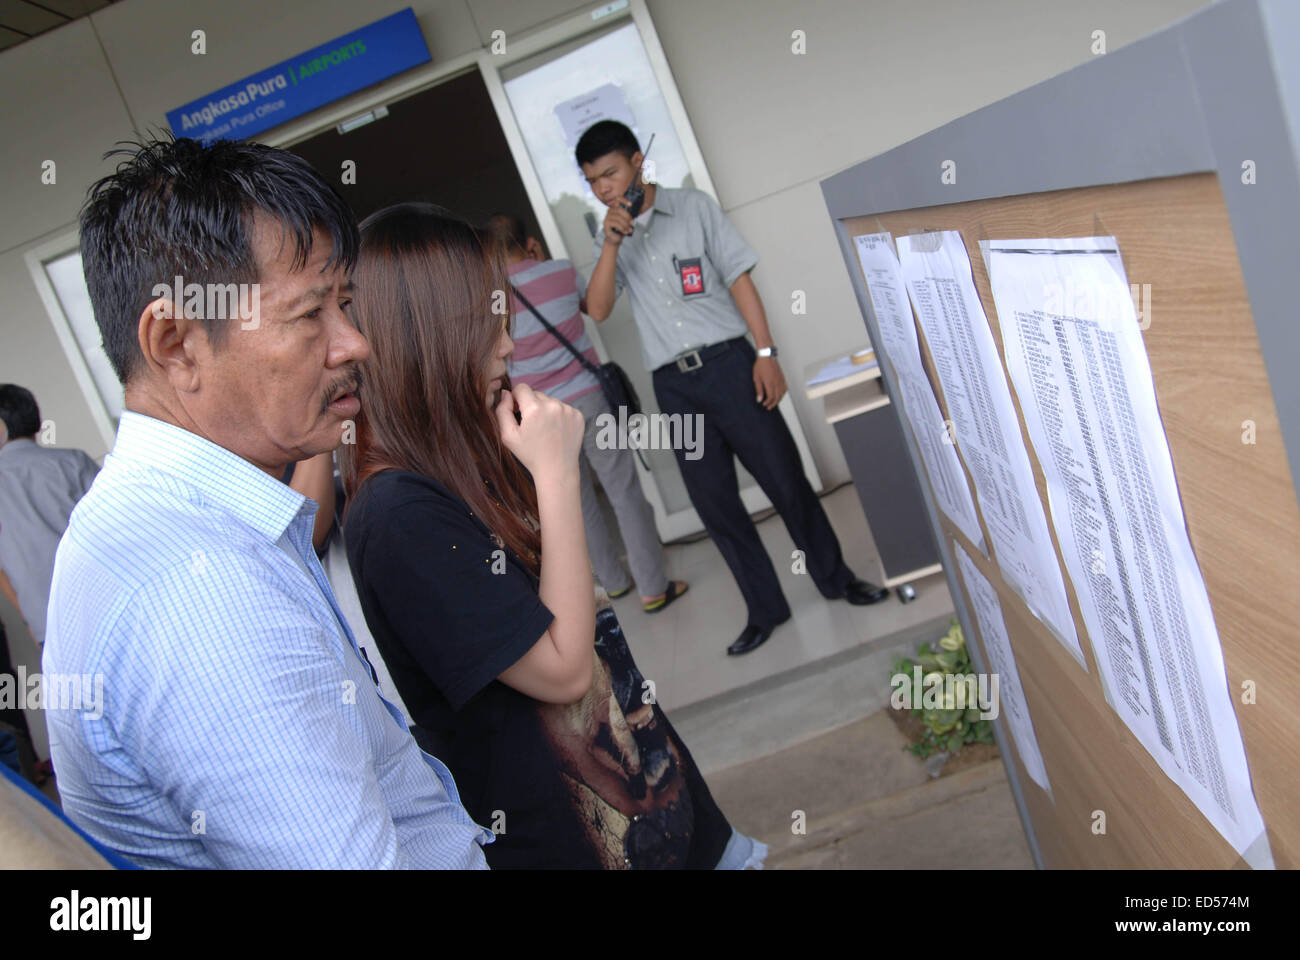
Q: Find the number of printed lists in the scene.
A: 4